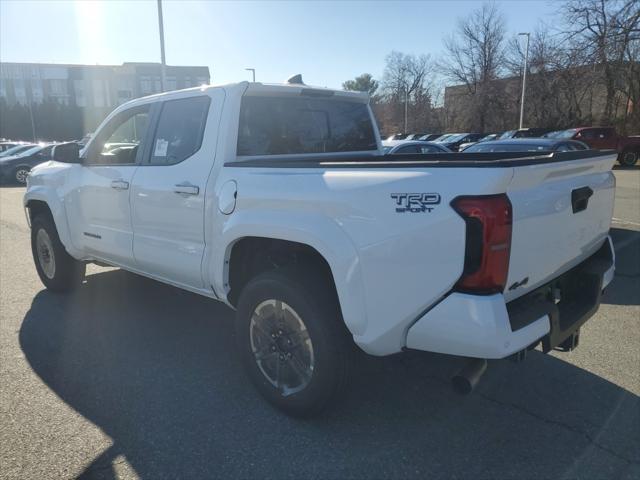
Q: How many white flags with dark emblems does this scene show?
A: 0